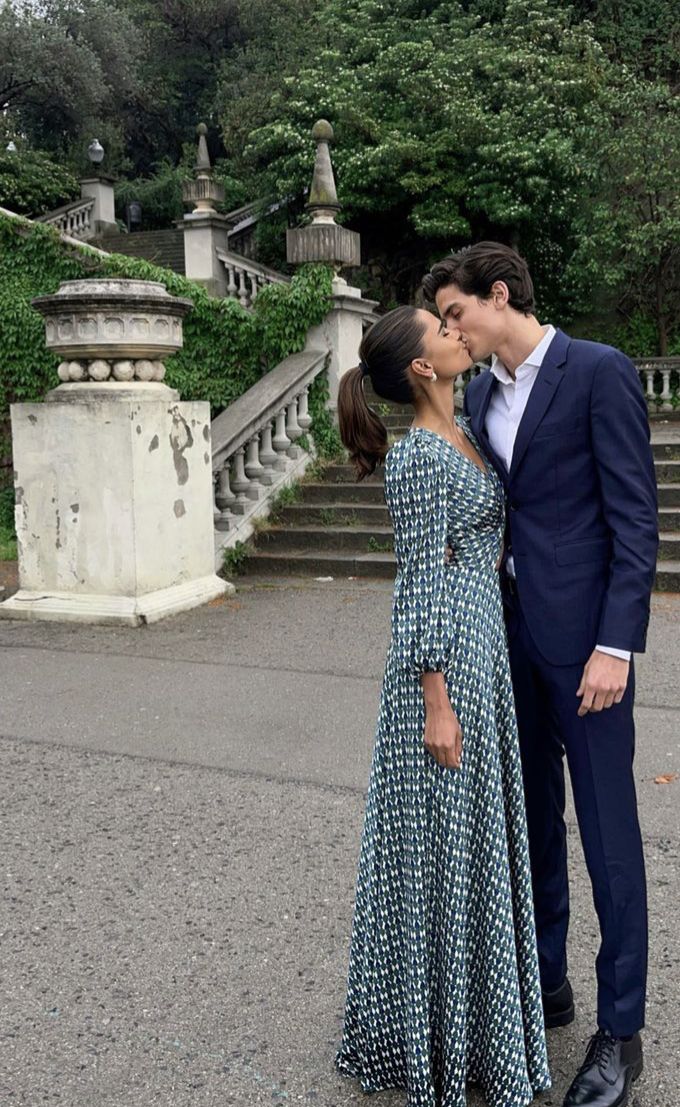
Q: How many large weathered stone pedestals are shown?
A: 1